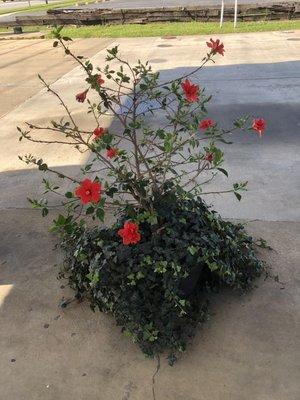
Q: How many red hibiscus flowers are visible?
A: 11